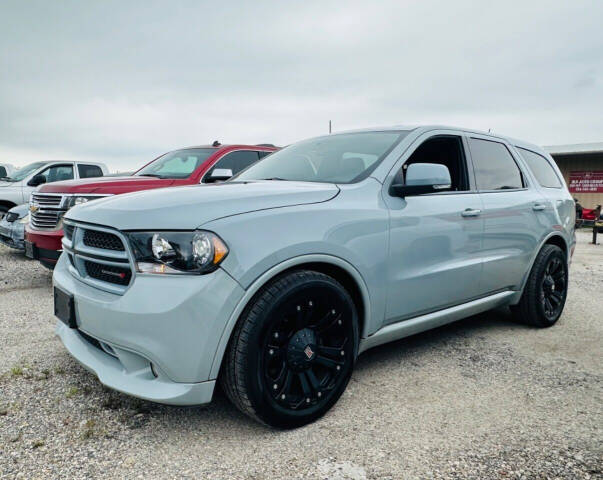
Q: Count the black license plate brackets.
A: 2